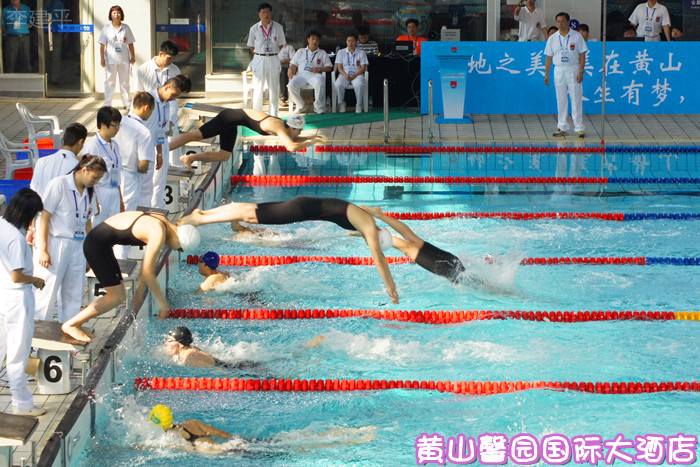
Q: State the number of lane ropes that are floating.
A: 6